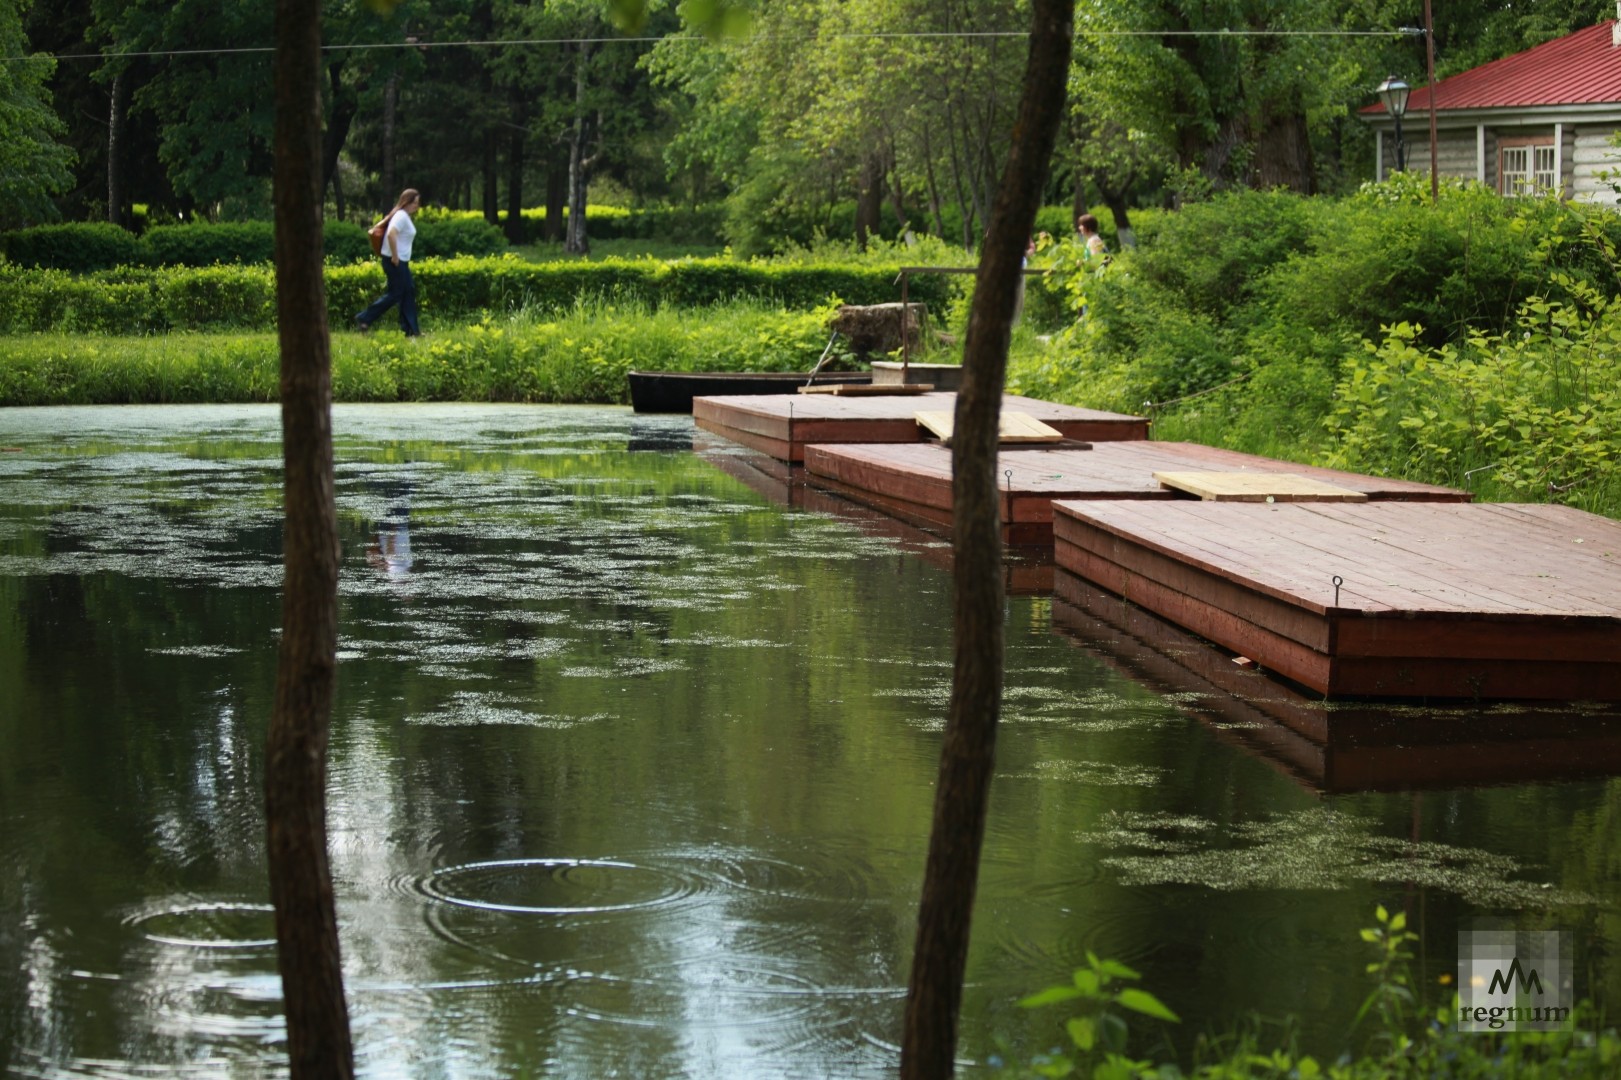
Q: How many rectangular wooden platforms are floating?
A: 3